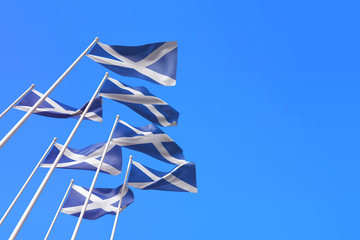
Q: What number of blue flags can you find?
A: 7